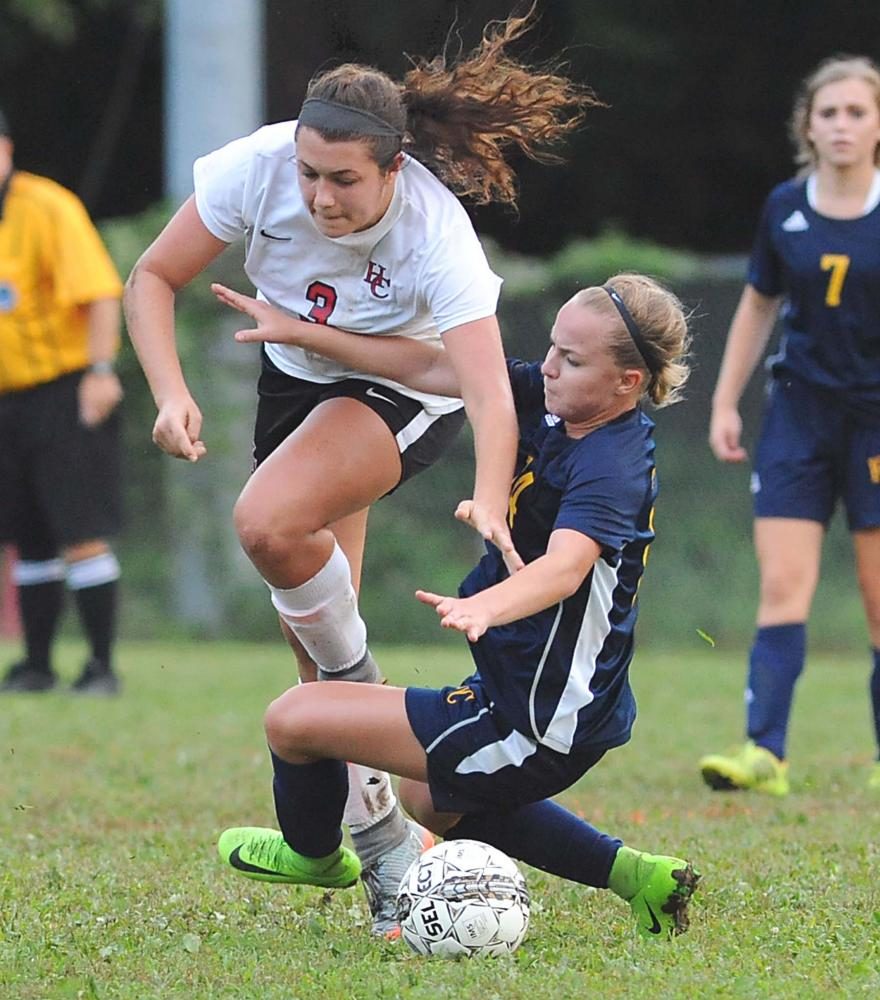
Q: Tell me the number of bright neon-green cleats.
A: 2